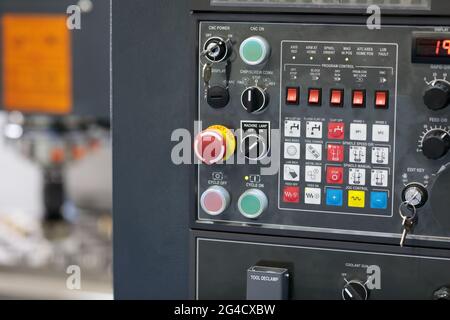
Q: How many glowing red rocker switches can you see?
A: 5